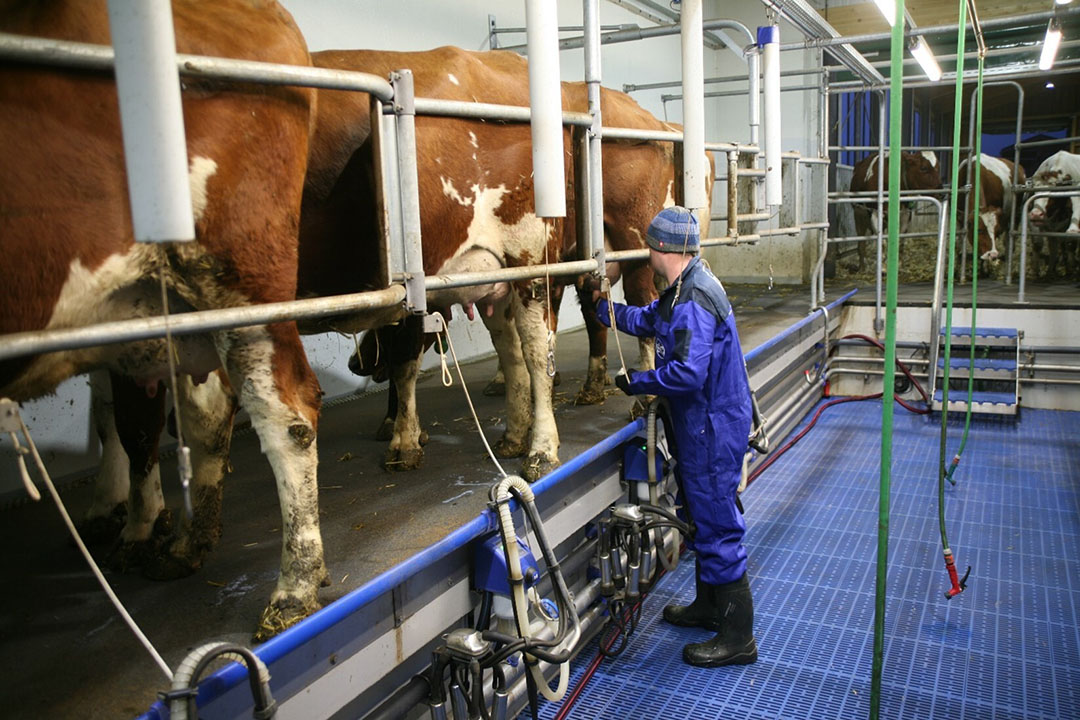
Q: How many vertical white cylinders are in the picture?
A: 4